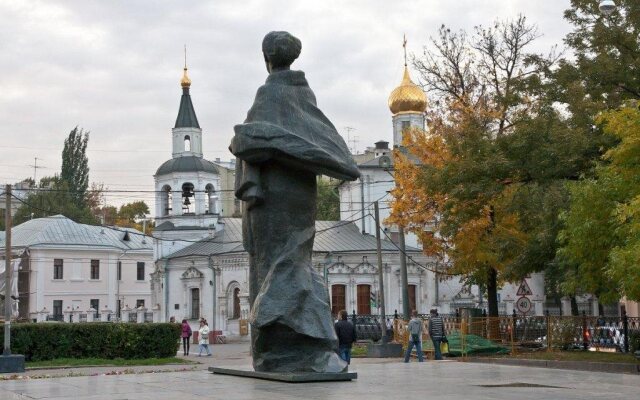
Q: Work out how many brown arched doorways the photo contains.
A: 3